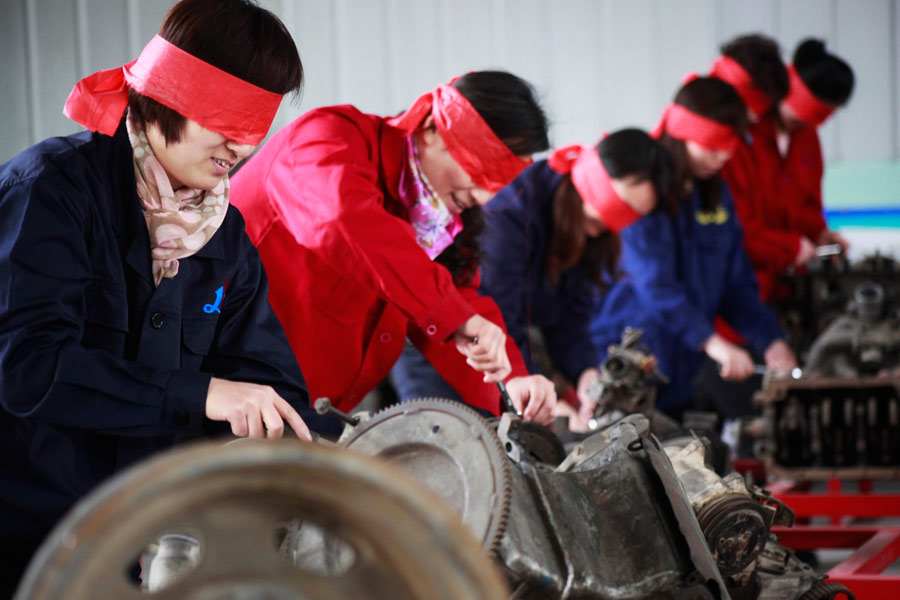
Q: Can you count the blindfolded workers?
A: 6